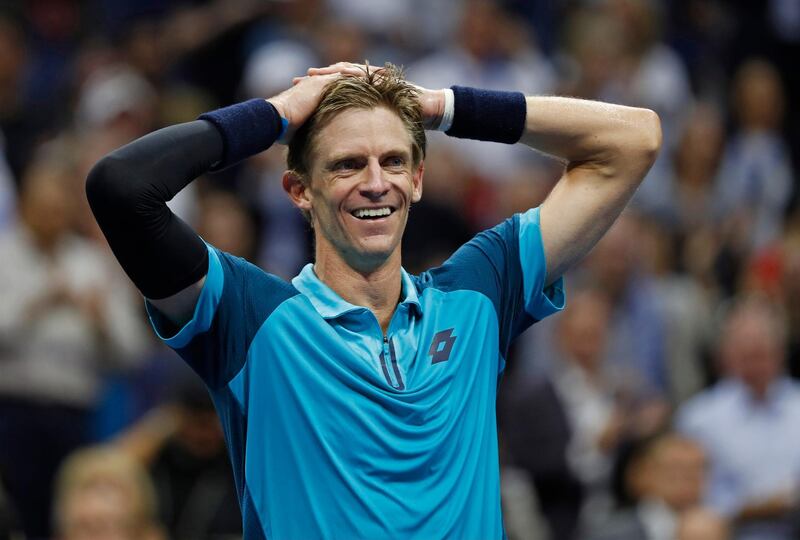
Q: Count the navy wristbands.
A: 2